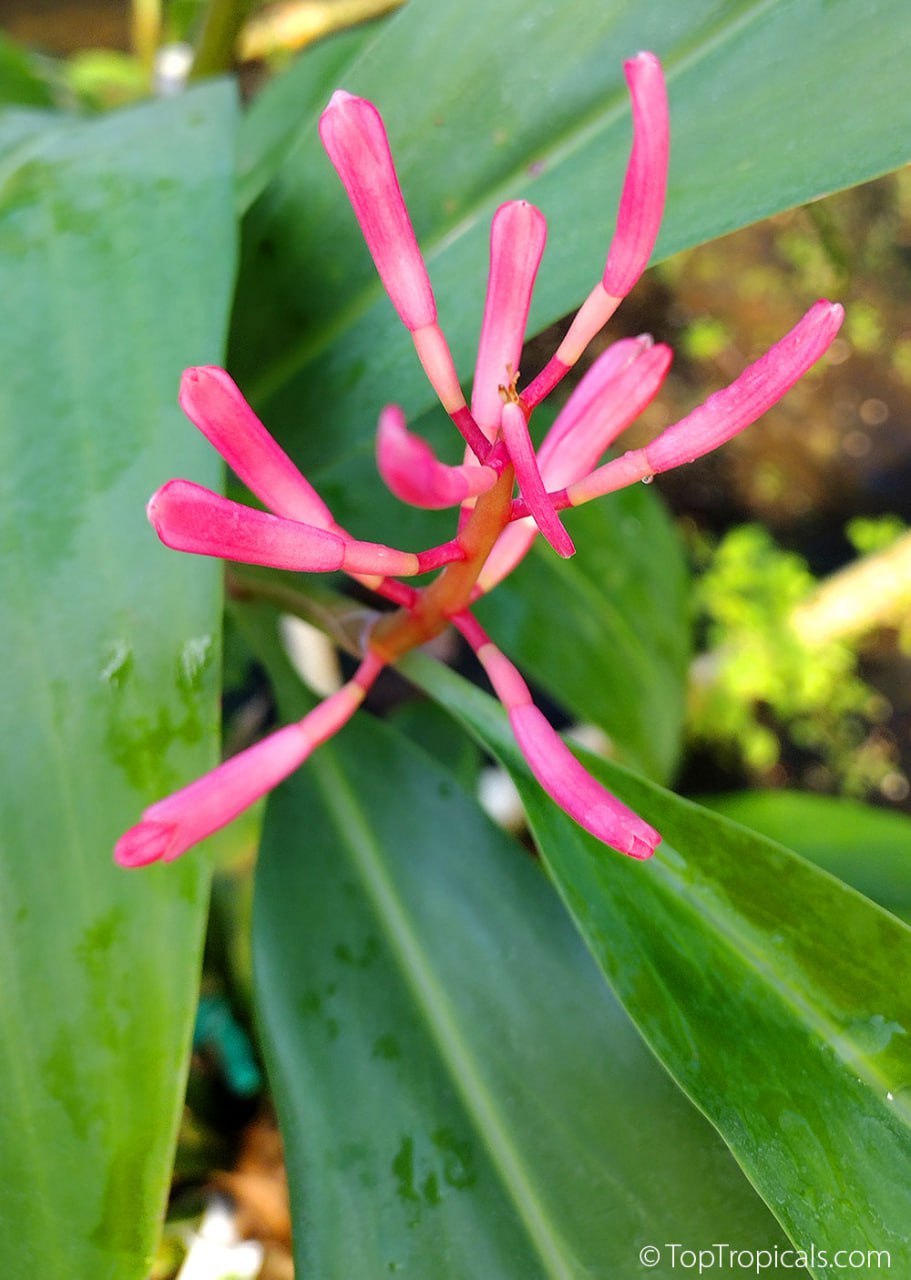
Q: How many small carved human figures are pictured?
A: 0